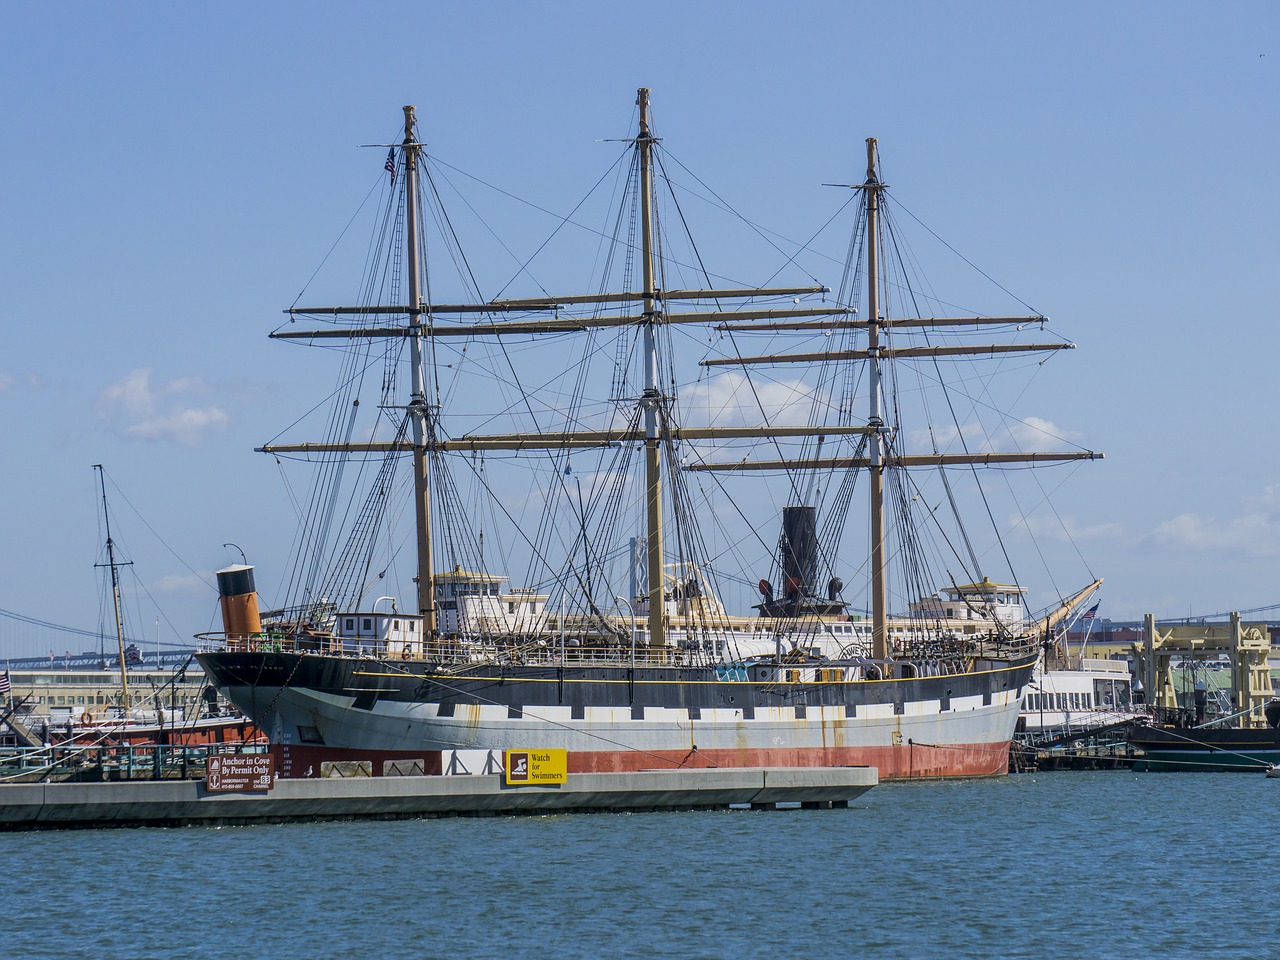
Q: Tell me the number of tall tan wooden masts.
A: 3